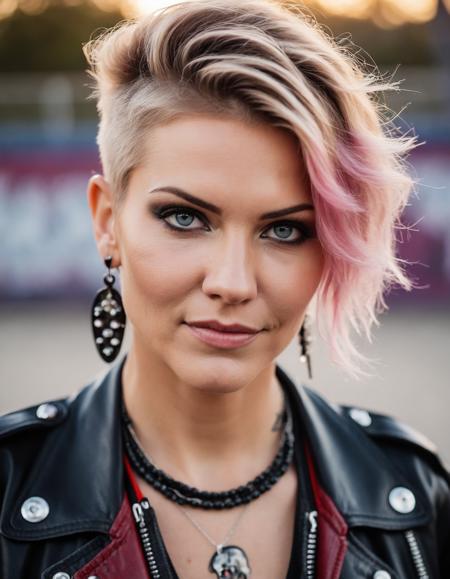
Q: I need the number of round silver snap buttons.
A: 6